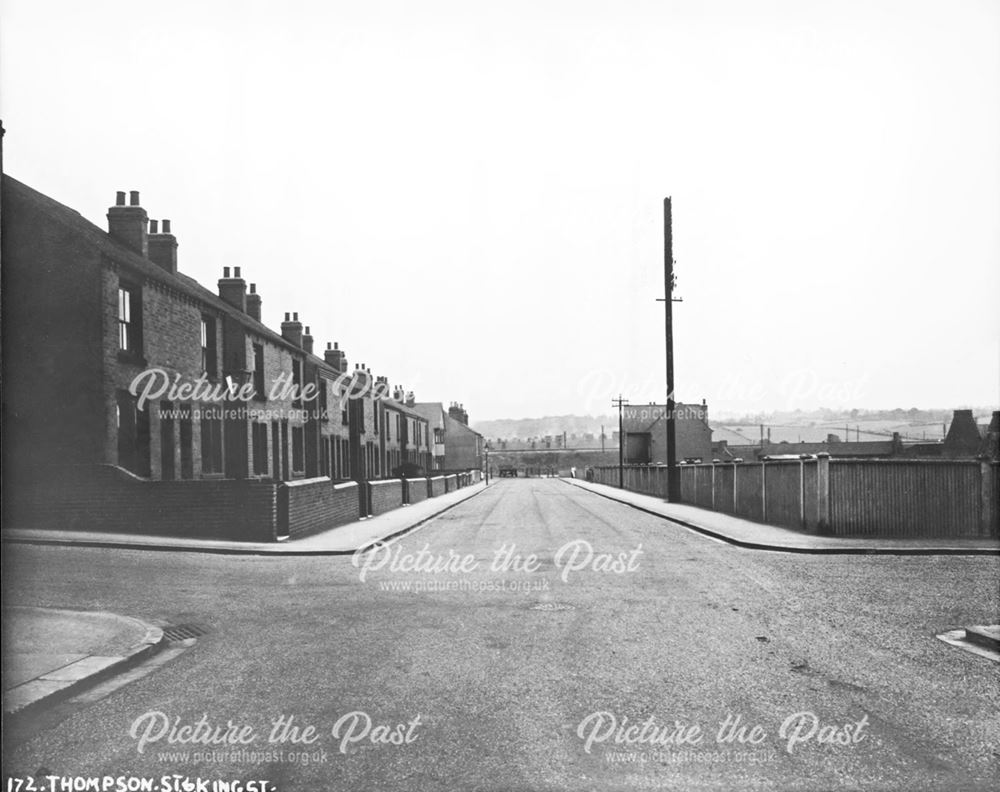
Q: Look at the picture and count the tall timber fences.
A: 1